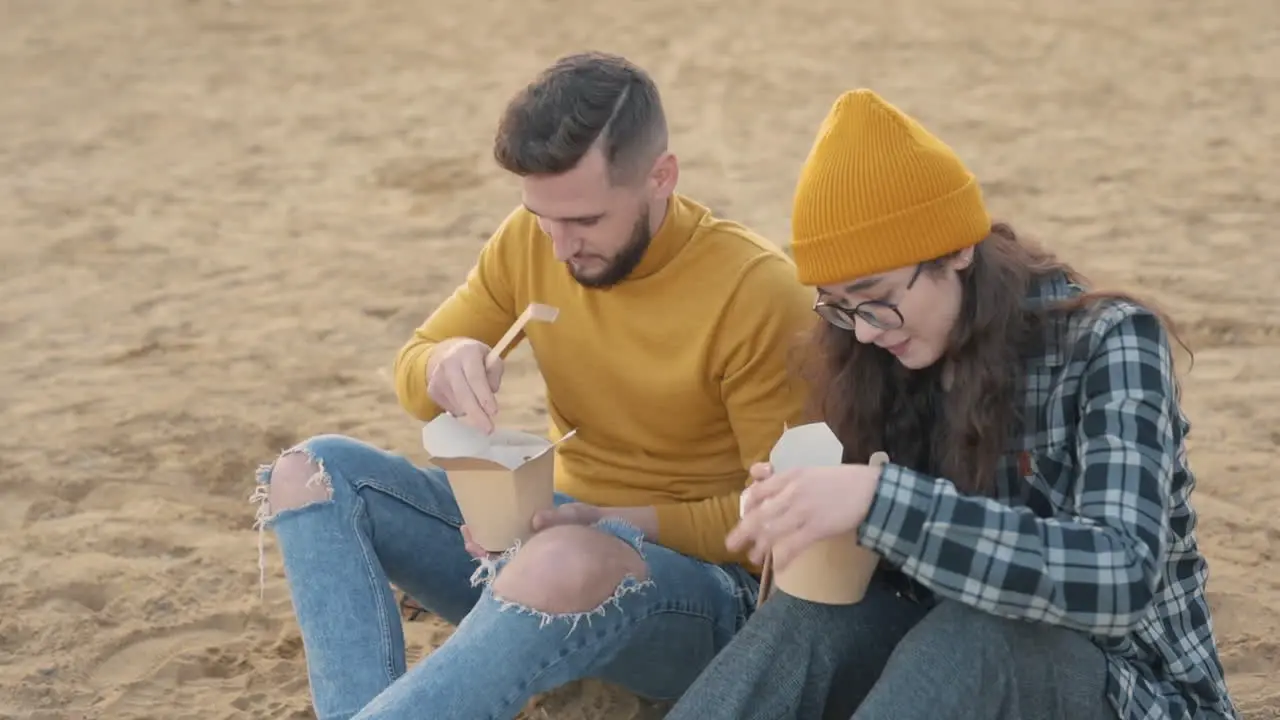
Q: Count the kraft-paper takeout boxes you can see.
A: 2